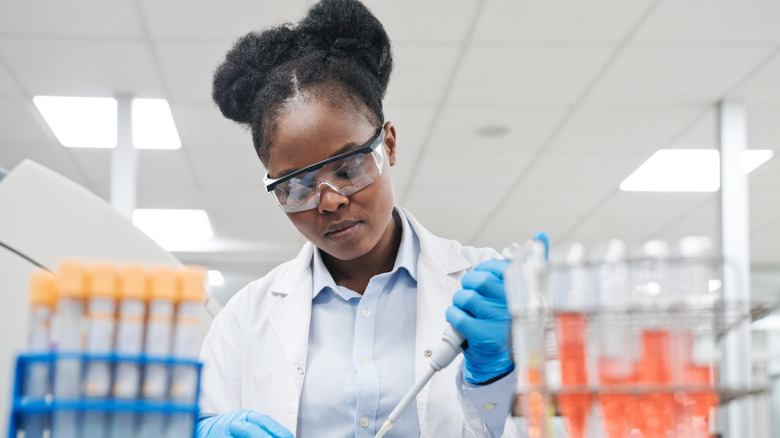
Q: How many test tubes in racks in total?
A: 11